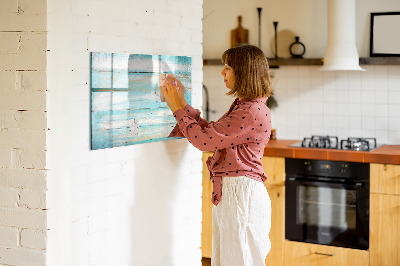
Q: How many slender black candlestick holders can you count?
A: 2